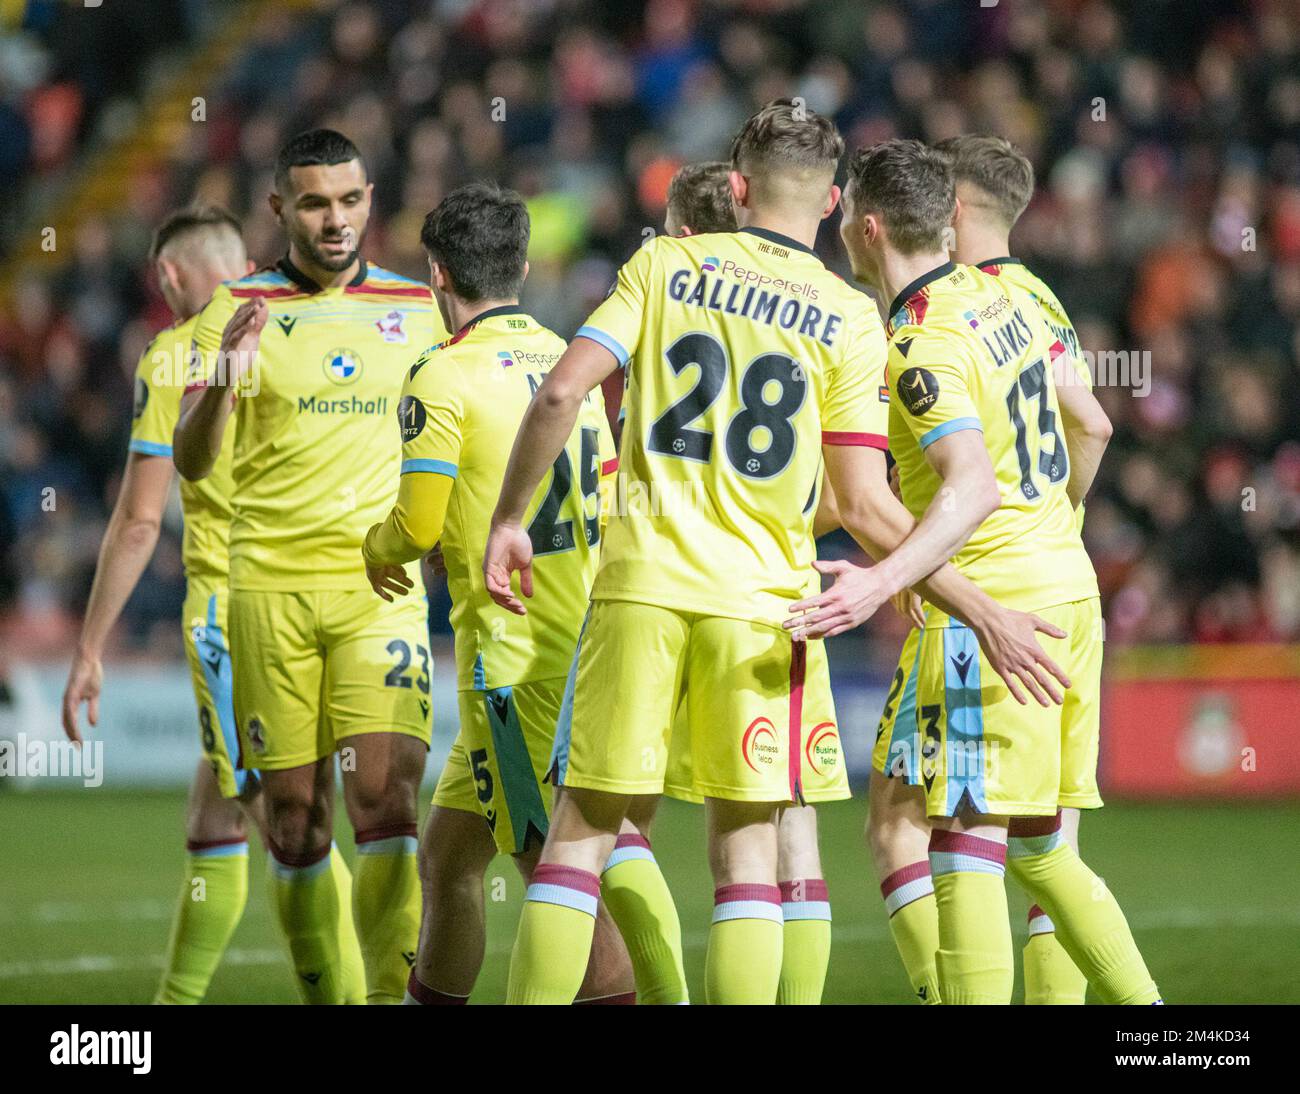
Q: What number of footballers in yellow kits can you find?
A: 7